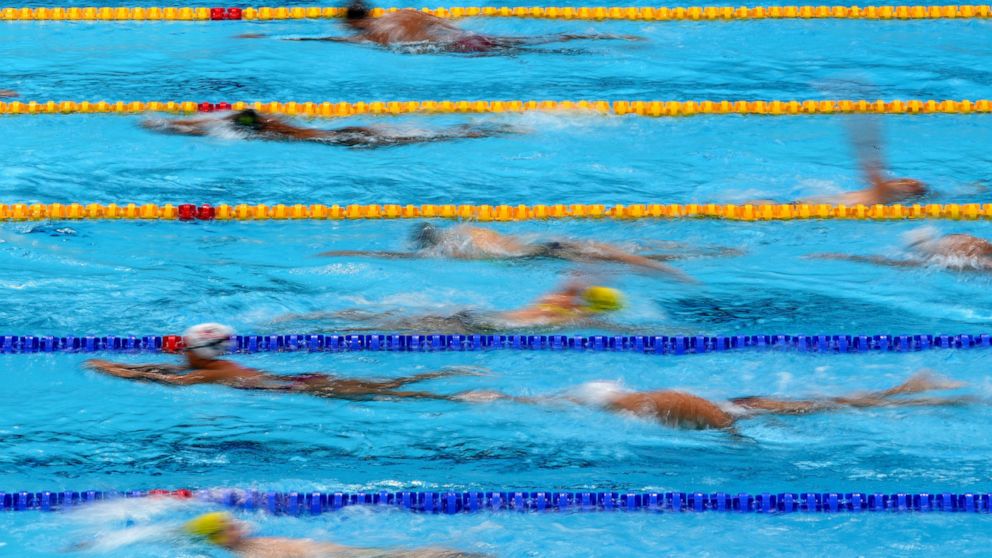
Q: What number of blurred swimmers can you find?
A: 9